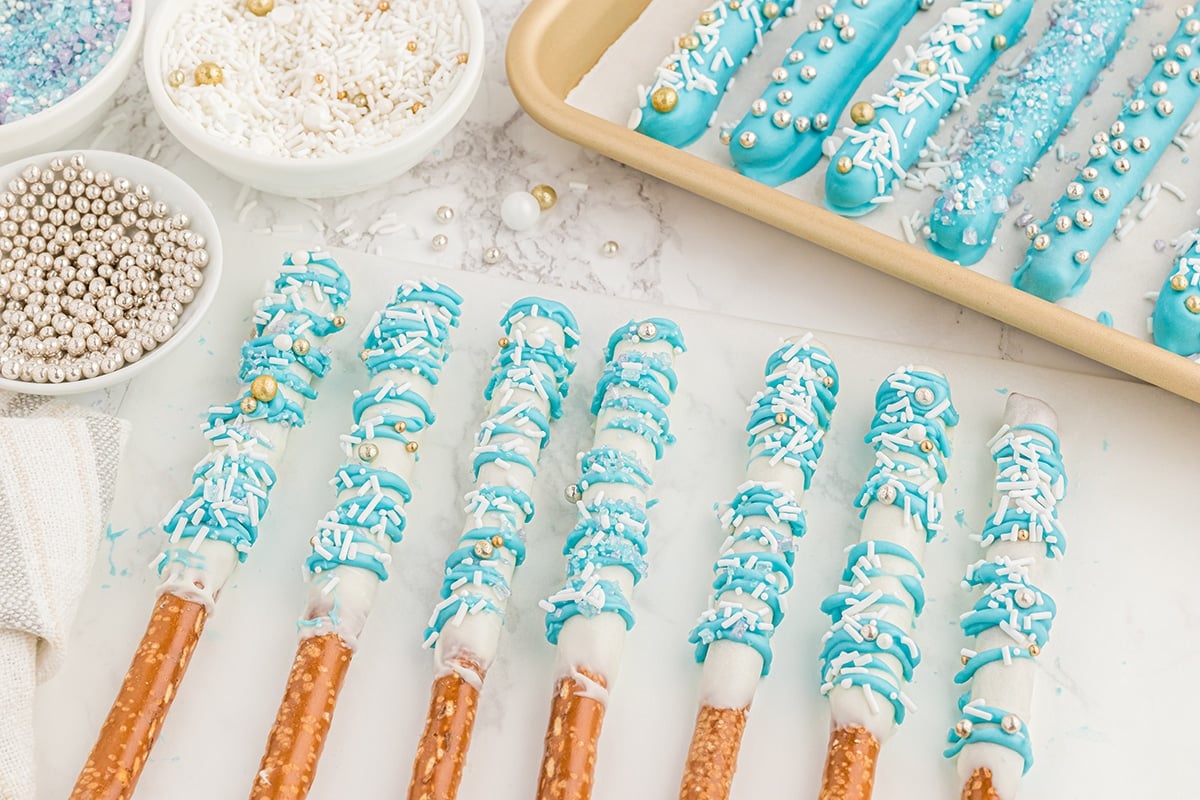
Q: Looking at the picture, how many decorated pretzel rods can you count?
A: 13